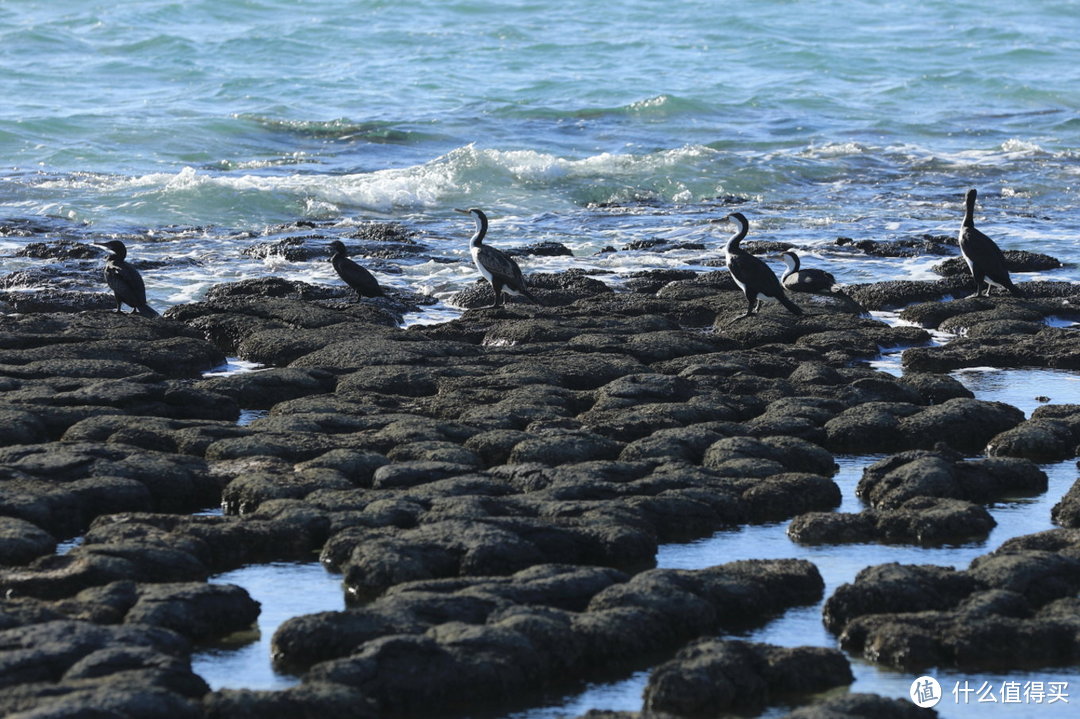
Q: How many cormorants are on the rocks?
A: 6